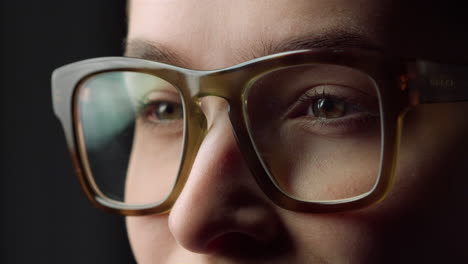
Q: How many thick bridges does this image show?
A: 1